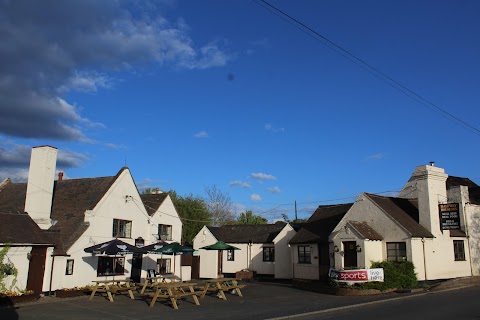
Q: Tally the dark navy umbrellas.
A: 2